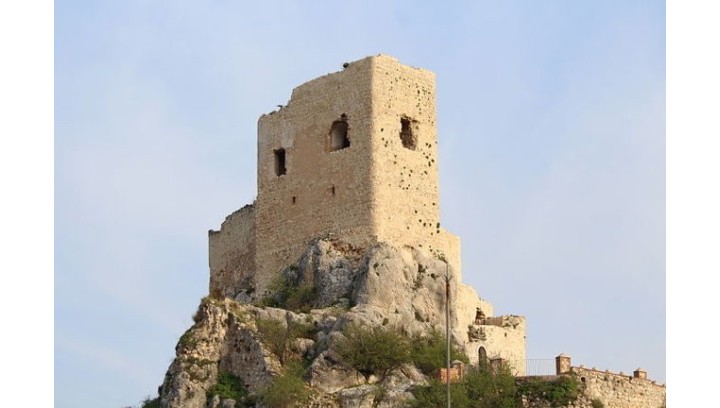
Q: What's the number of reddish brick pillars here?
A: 4